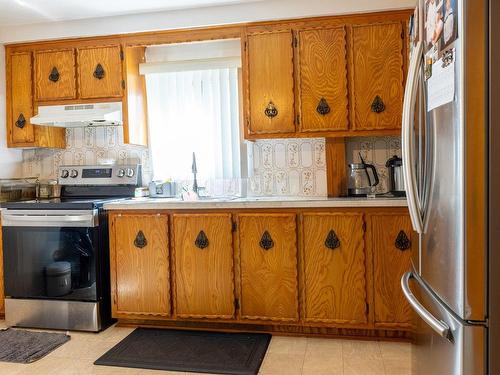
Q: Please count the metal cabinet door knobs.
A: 11